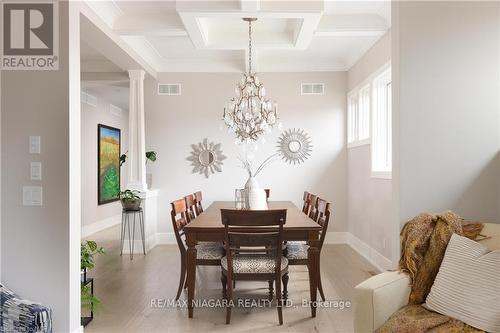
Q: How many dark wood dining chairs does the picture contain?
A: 8